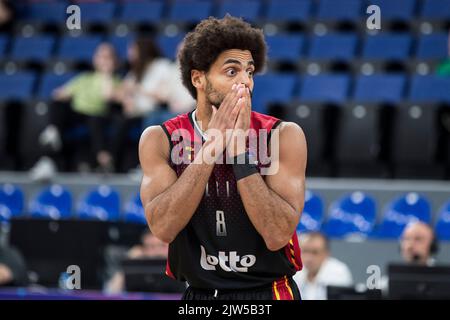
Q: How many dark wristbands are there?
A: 1